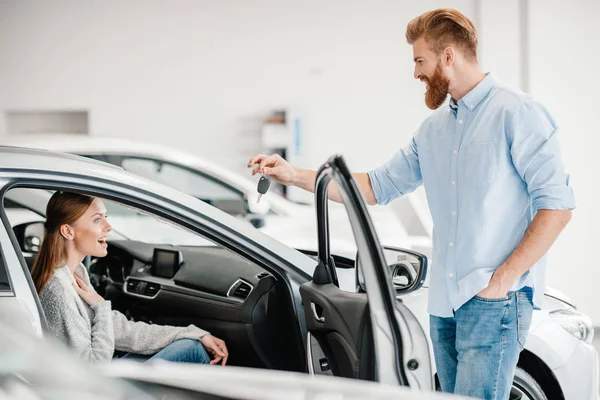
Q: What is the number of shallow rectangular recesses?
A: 1